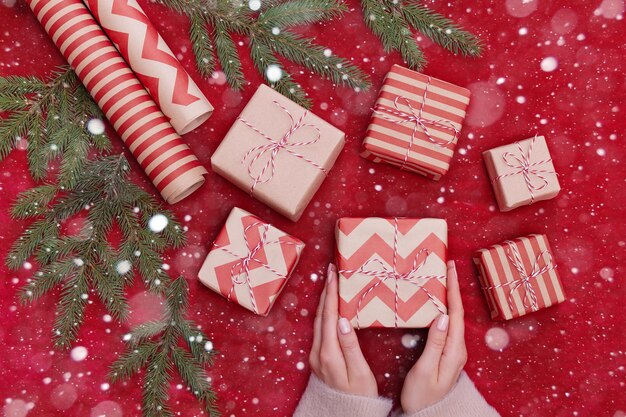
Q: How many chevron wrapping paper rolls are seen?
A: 1